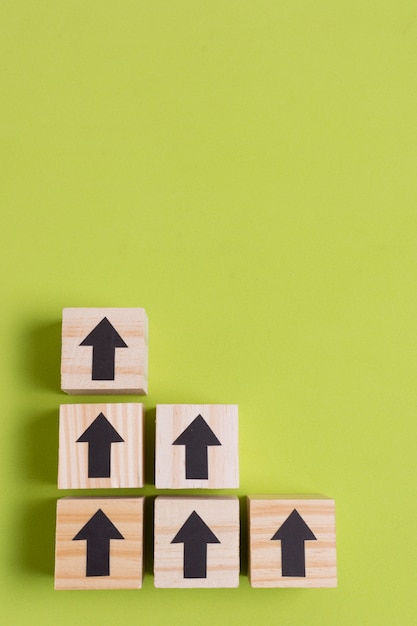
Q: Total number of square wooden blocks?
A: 6